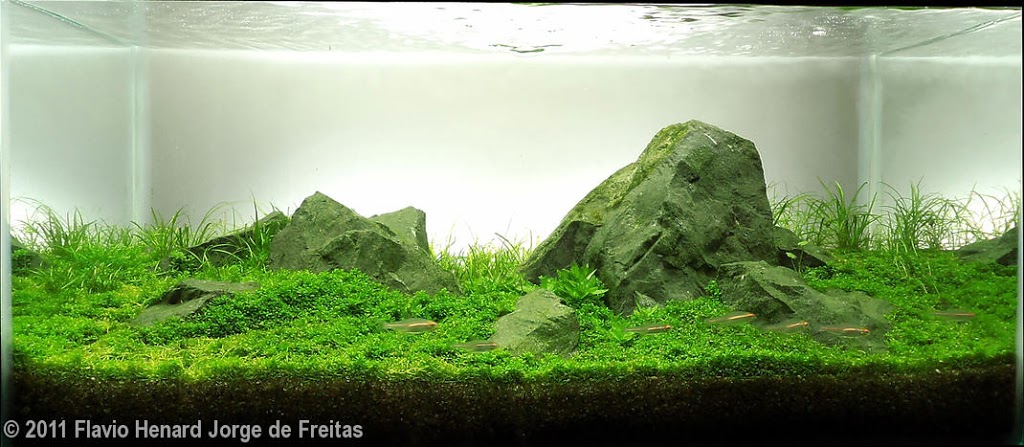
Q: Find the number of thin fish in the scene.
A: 7